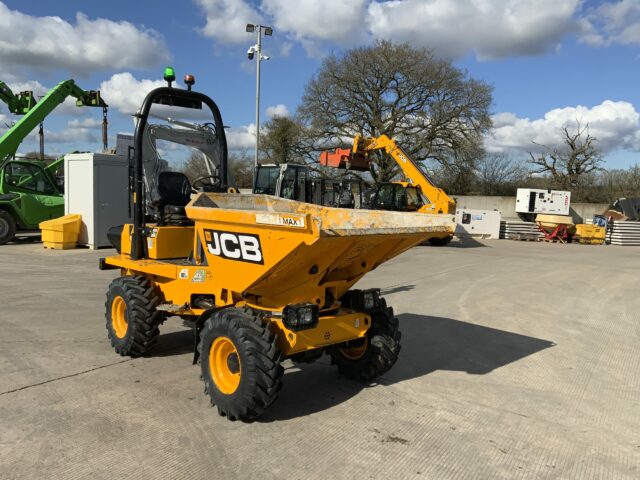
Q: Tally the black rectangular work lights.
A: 2